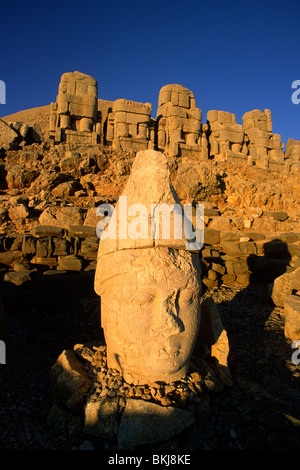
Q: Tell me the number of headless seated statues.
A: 5